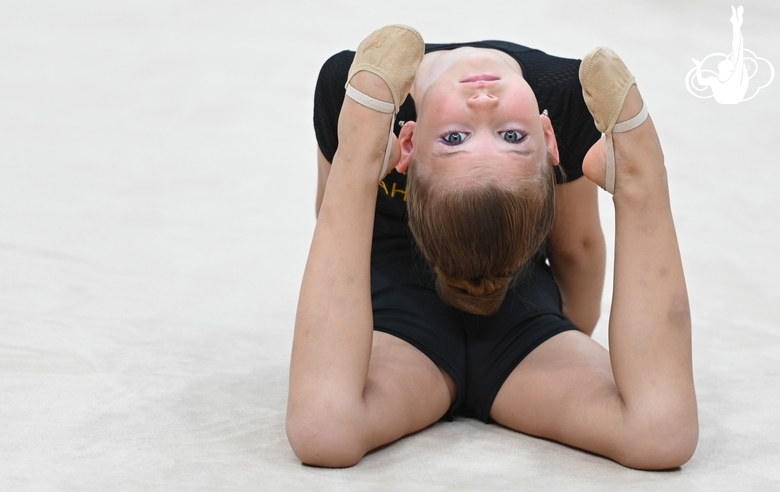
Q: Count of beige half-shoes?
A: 2